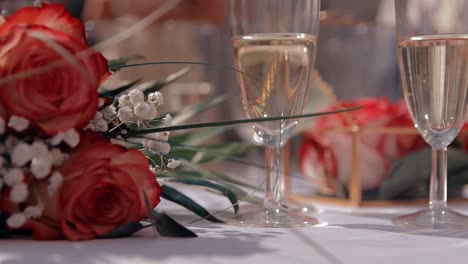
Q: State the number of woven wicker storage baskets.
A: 0